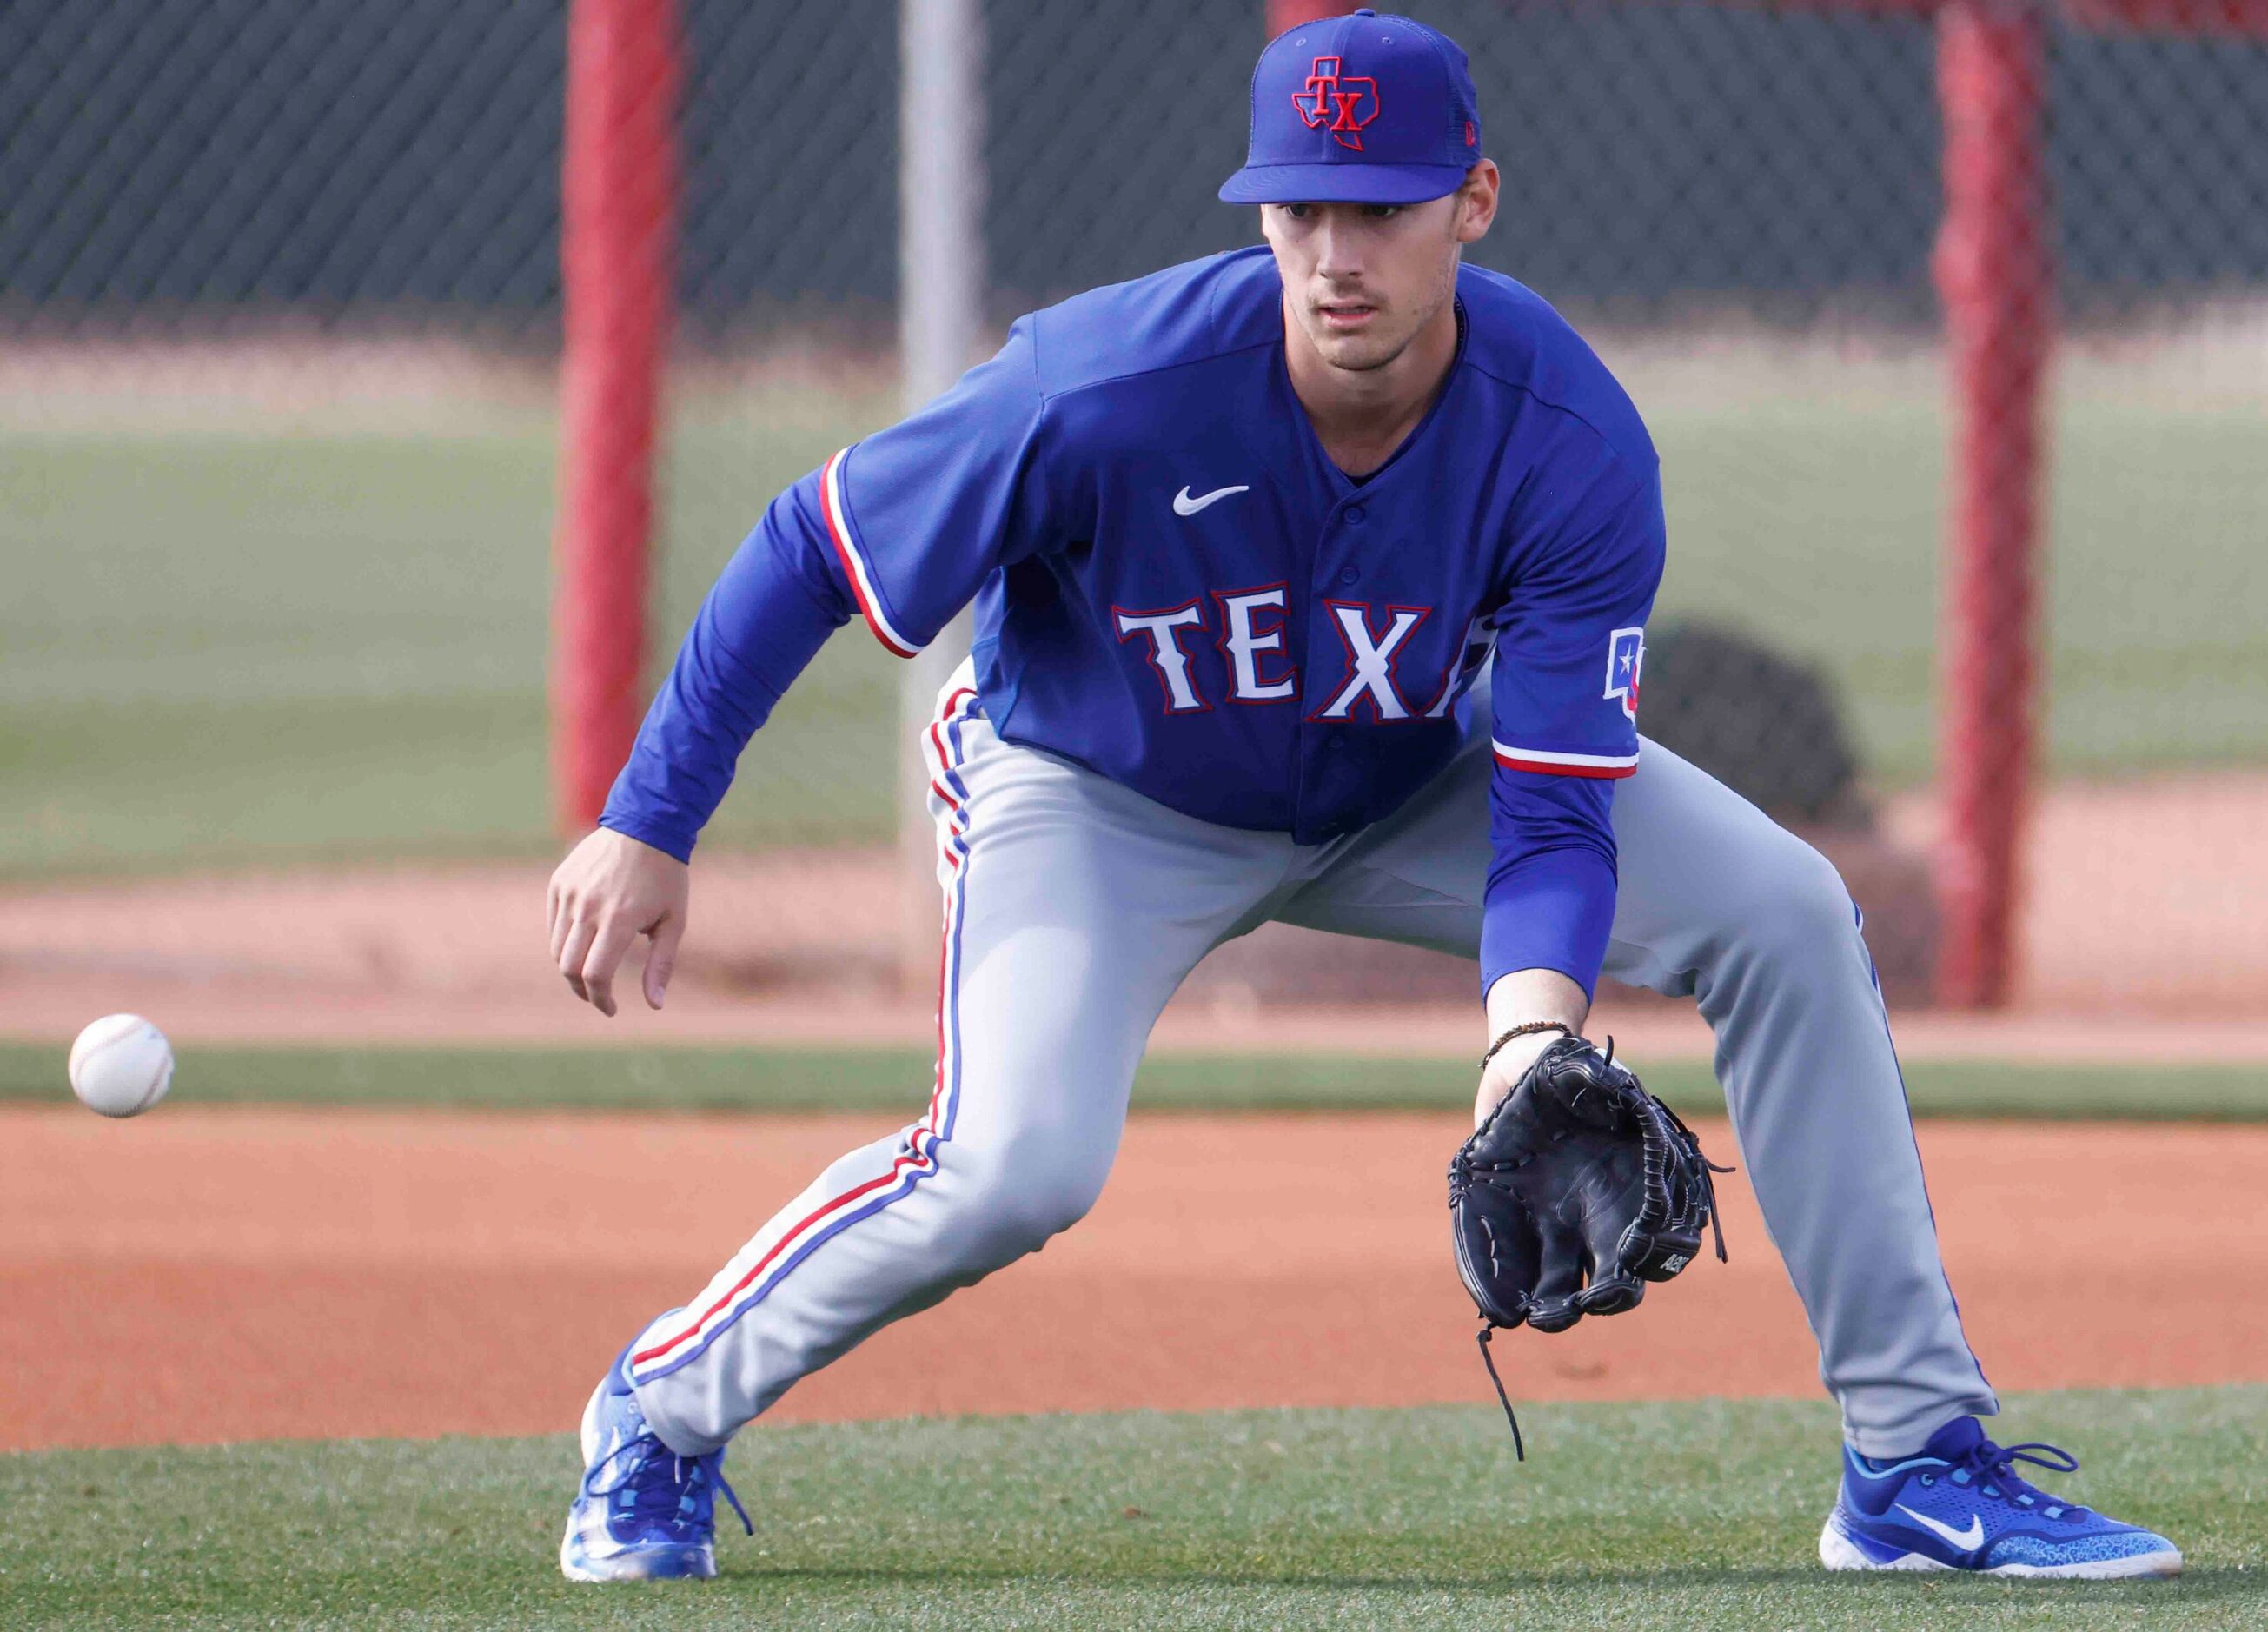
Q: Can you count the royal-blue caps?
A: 1